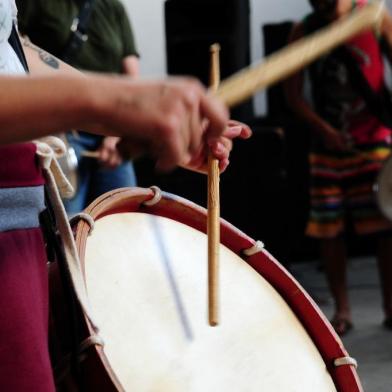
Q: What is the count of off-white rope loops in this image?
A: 5